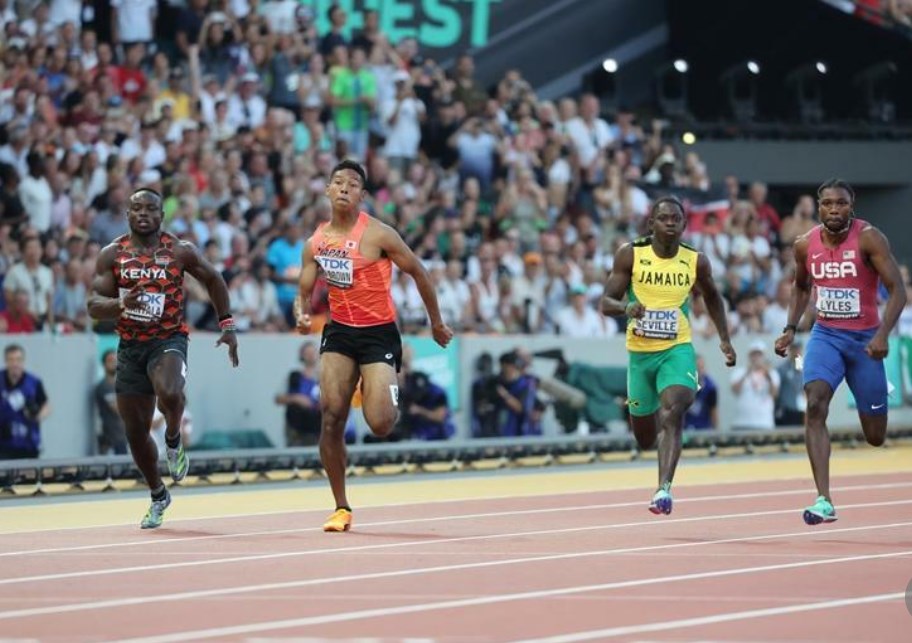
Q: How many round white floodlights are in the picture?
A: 4